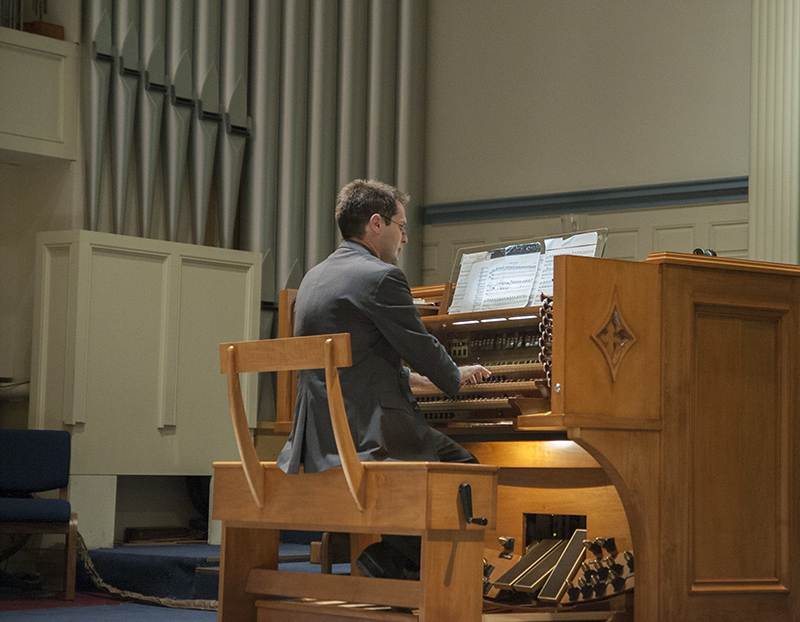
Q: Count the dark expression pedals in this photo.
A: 3